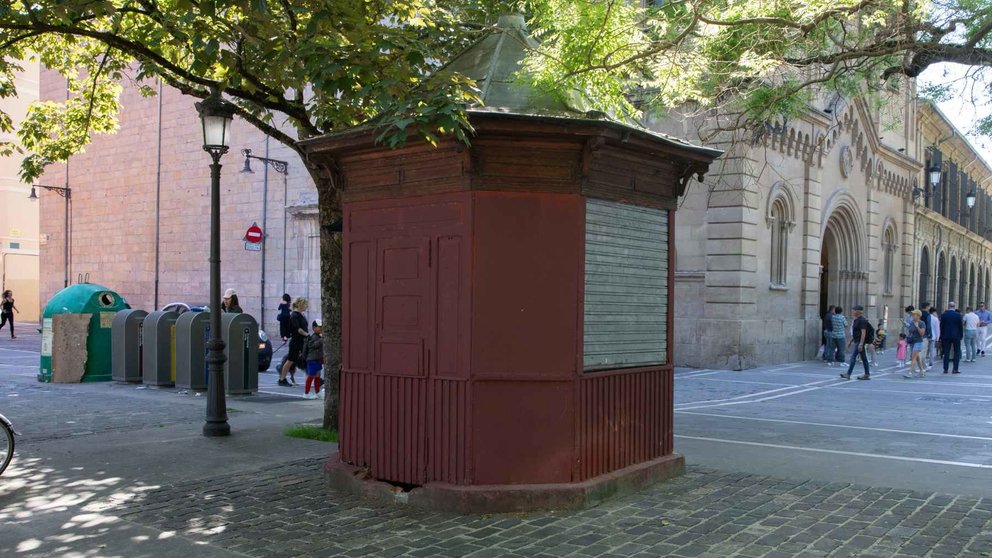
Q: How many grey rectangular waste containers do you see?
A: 4